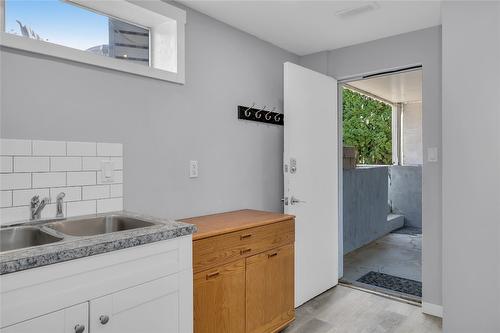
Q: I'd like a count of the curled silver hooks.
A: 4